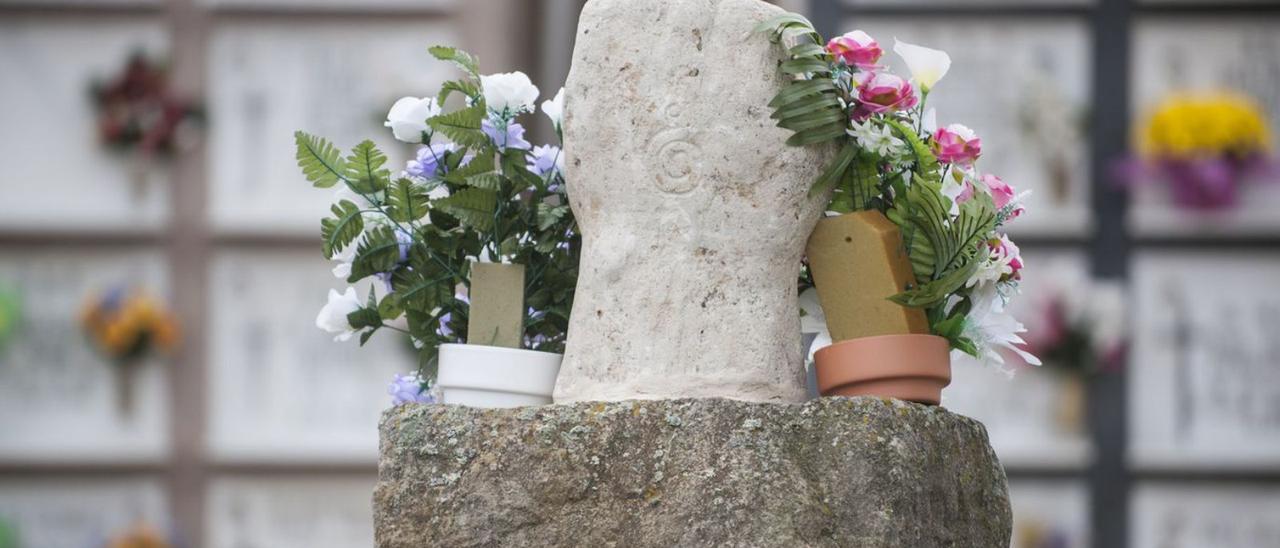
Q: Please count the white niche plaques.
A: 12